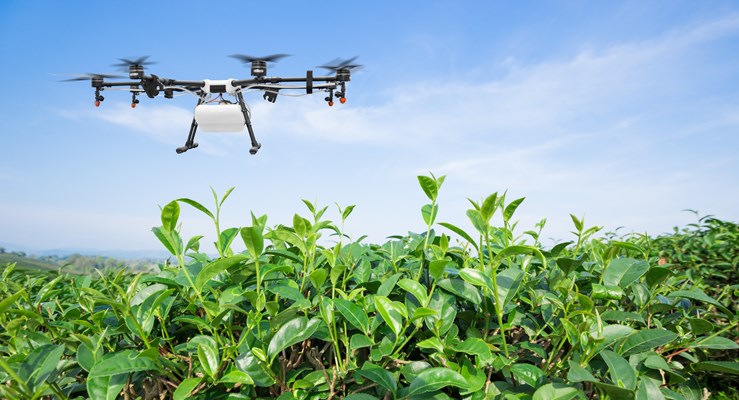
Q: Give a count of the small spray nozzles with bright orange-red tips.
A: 4